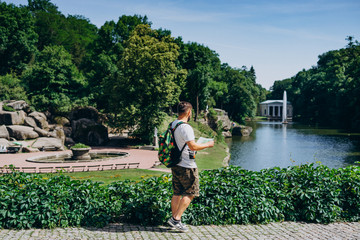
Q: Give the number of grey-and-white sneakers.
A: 2